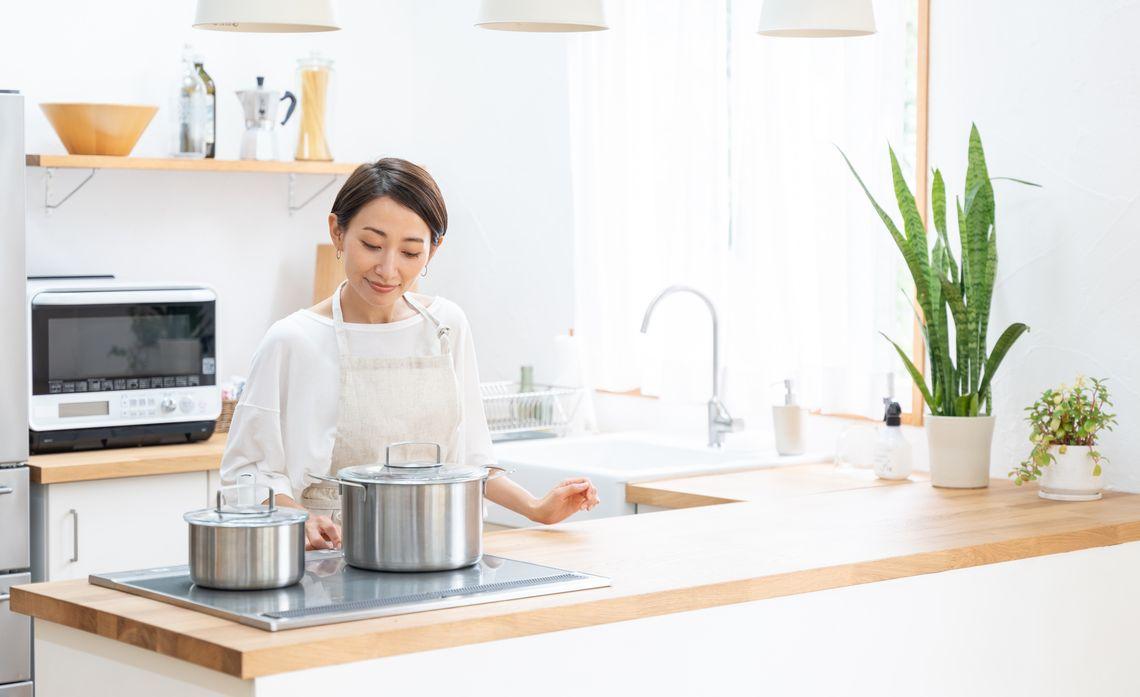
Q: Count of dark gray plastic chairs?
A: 0